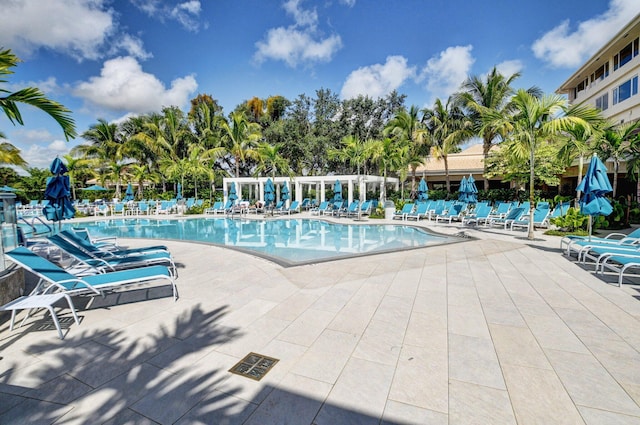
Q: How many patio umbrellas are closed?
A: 11